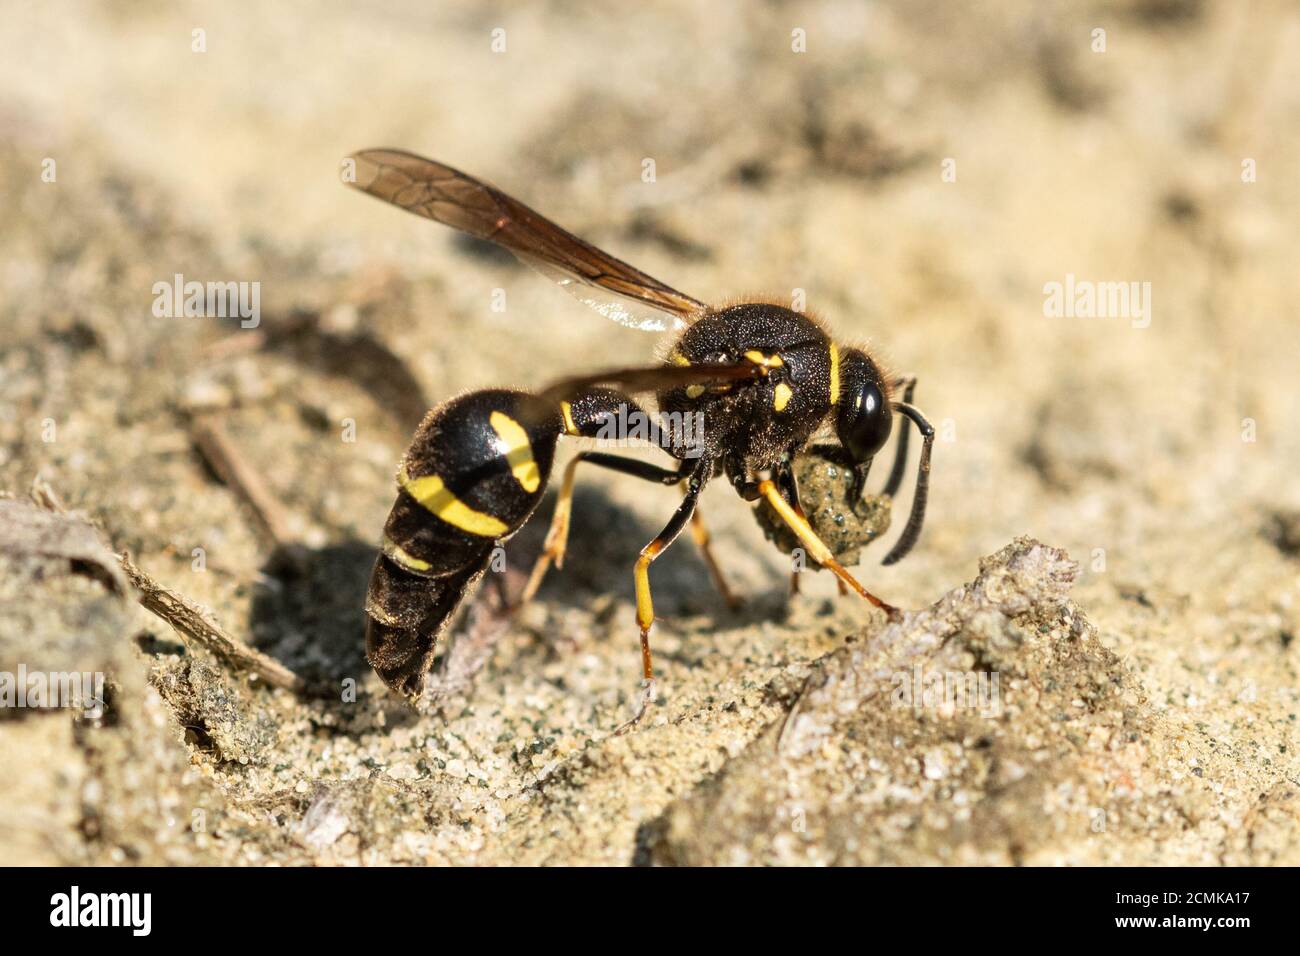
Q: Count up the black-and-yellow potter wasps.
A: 1